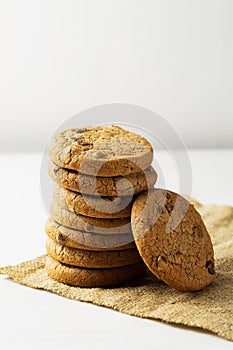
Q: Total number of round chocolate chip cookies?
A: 8